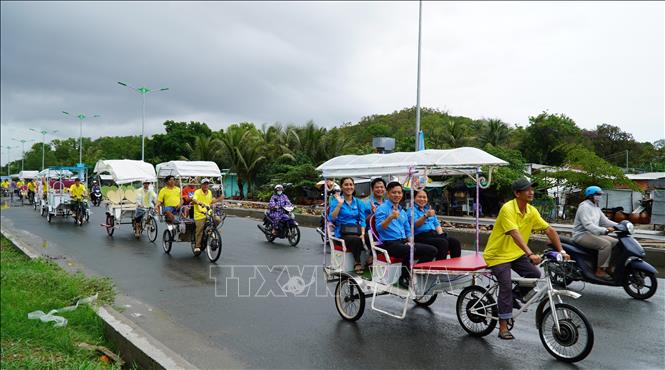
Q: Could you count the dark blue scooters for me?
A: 1